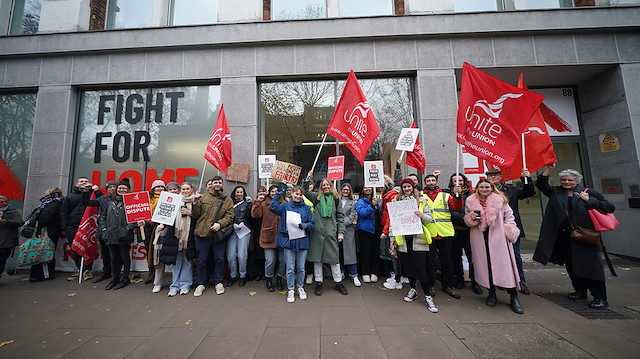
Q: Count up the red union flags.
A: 6